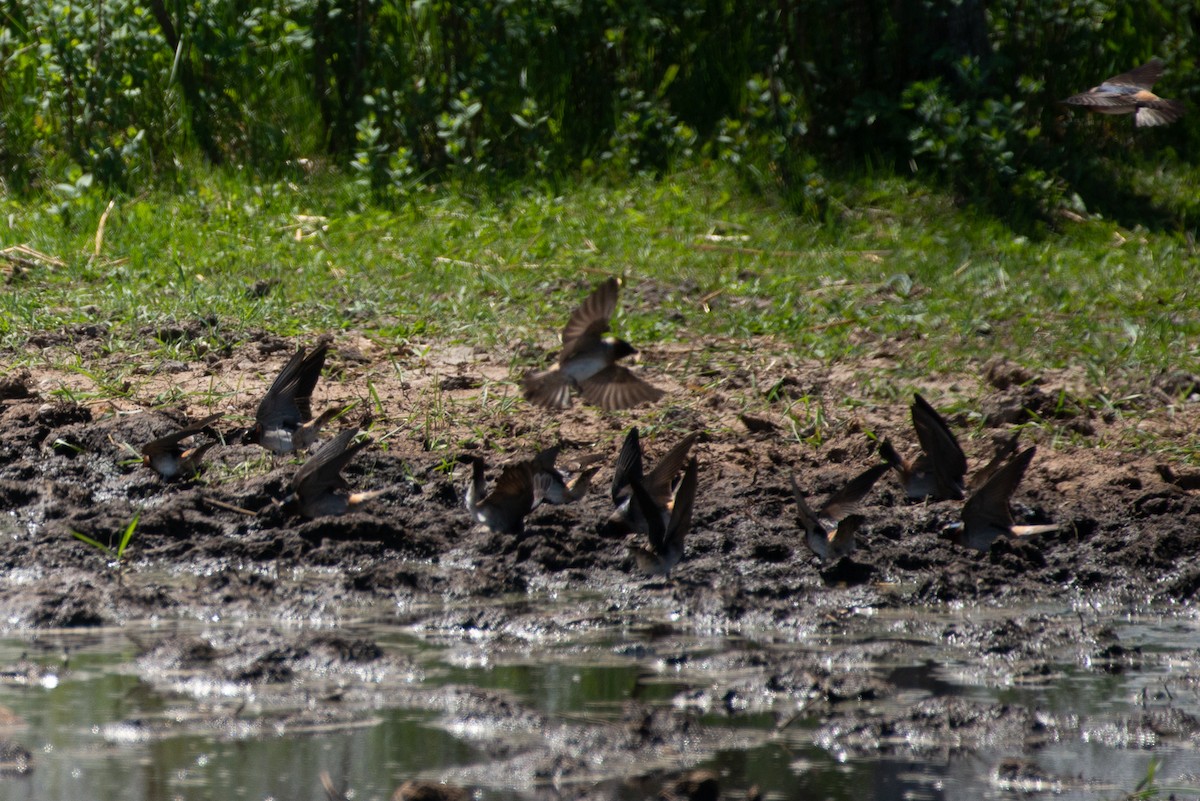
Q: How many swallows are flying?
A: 2